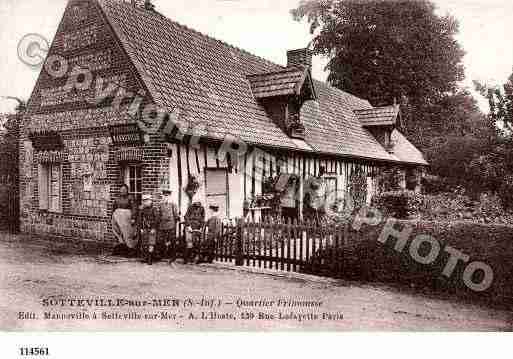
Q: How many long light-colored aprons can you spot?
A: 1